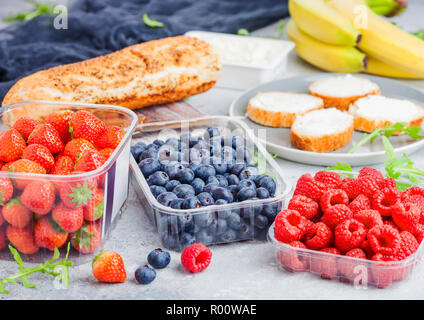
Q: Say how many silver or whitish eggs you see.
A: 0